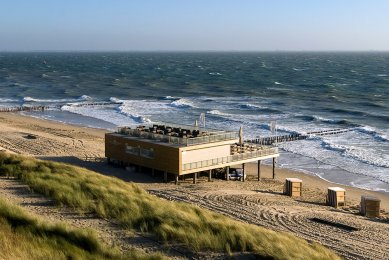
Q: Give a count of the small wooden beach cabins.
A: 3